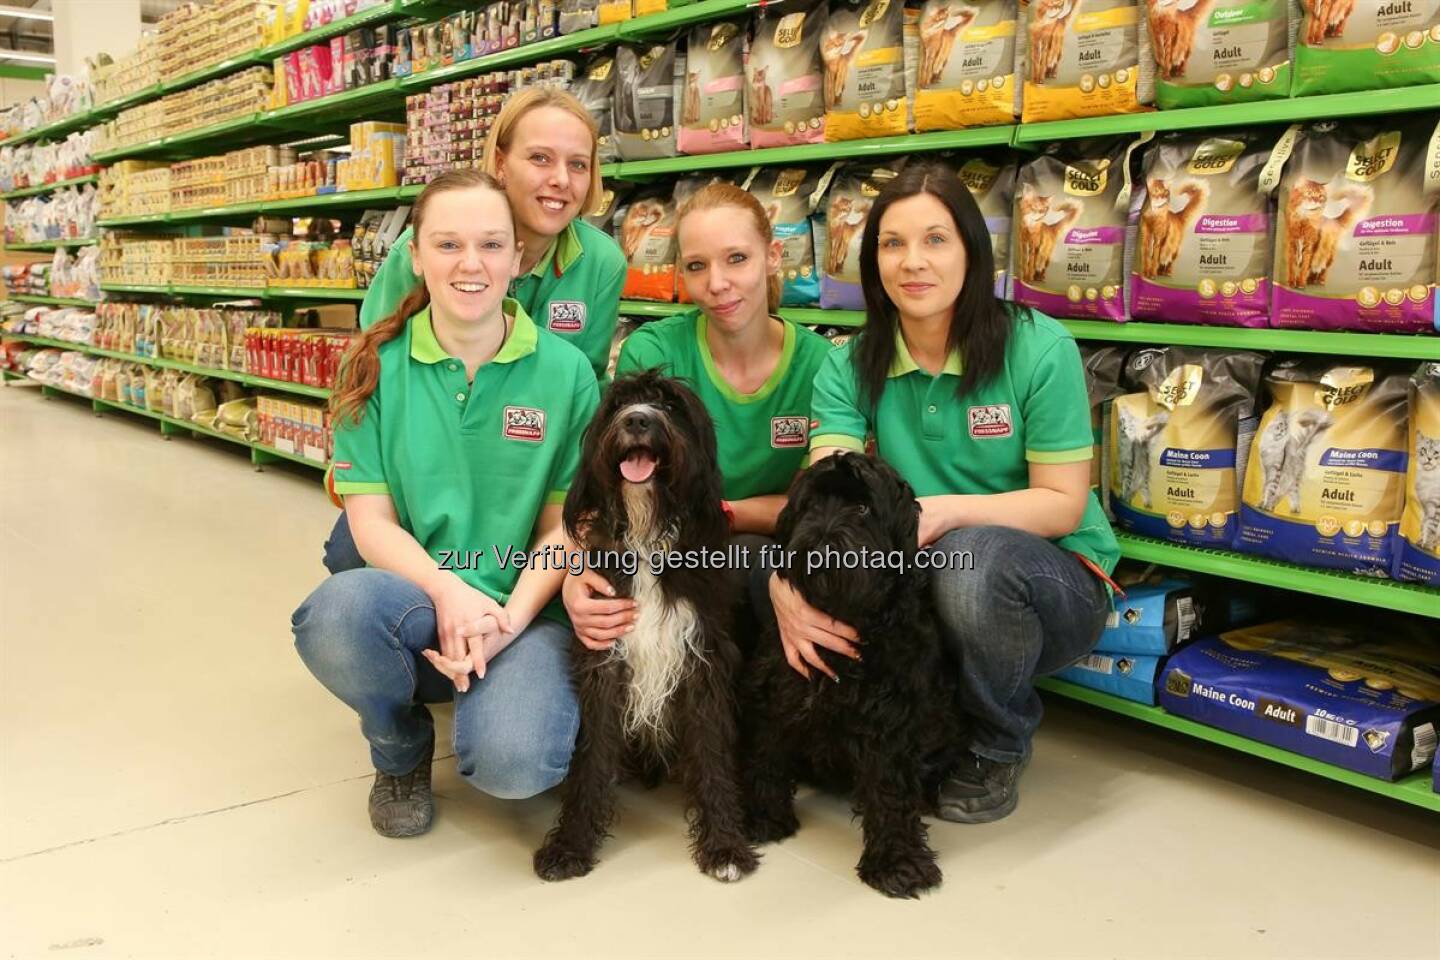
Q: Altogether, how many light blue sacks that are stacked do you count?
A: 2